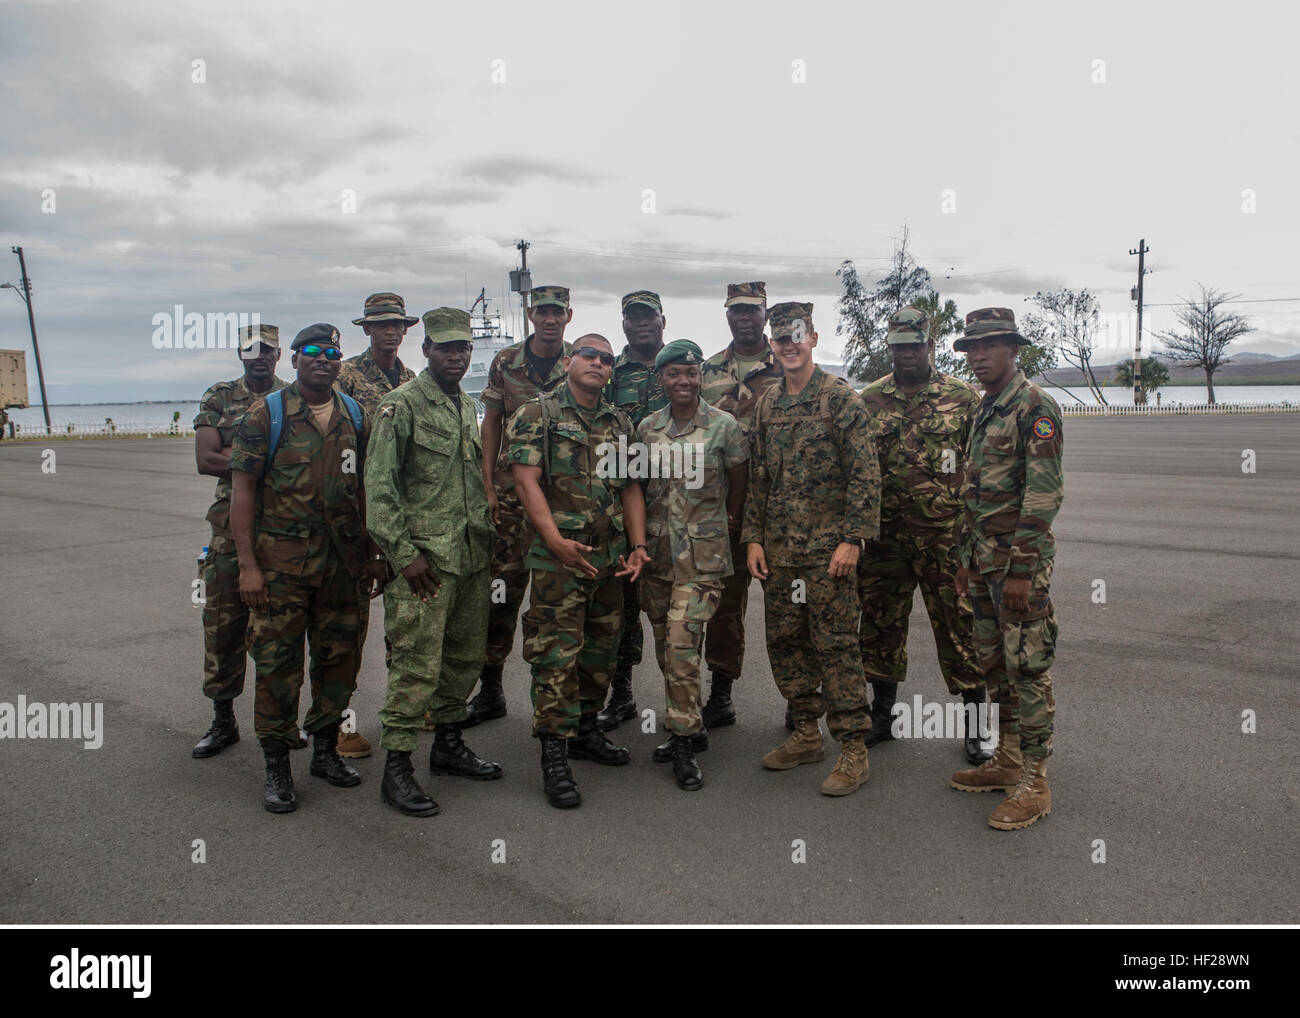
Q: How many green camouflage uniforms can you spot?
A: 12